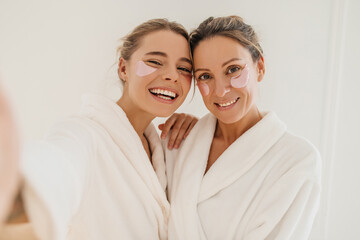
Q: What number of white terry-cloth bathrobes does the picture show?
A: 2